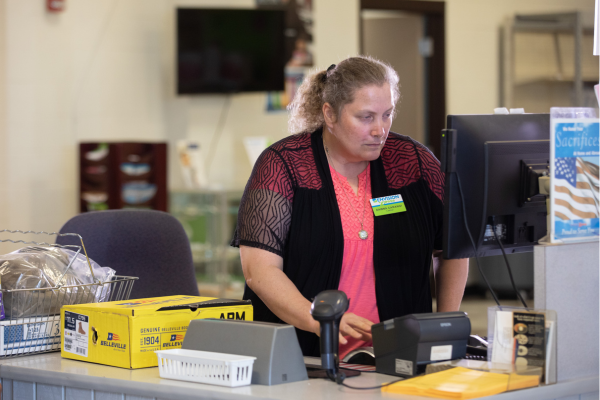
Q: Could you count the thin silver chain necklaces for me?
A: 1